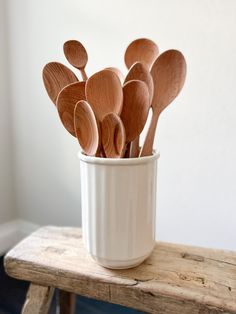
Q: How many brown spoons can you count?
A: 11